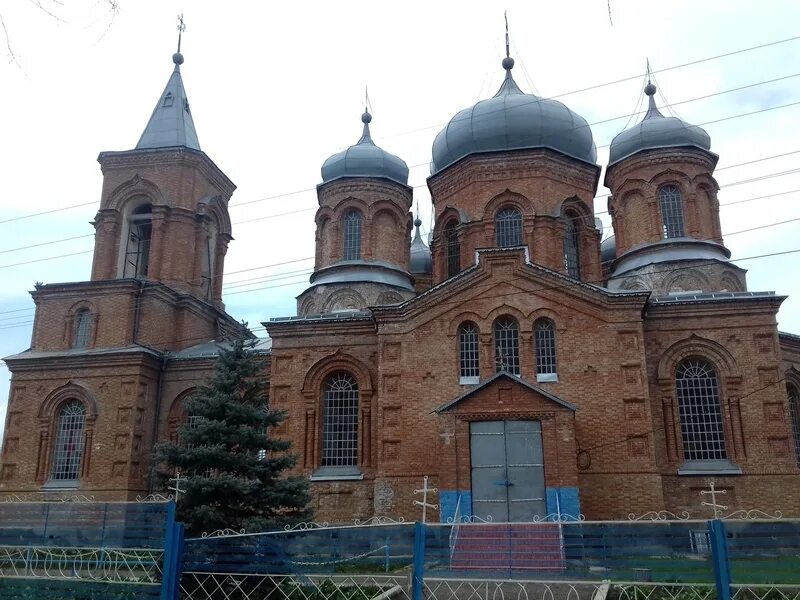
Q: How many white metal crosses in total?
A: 3